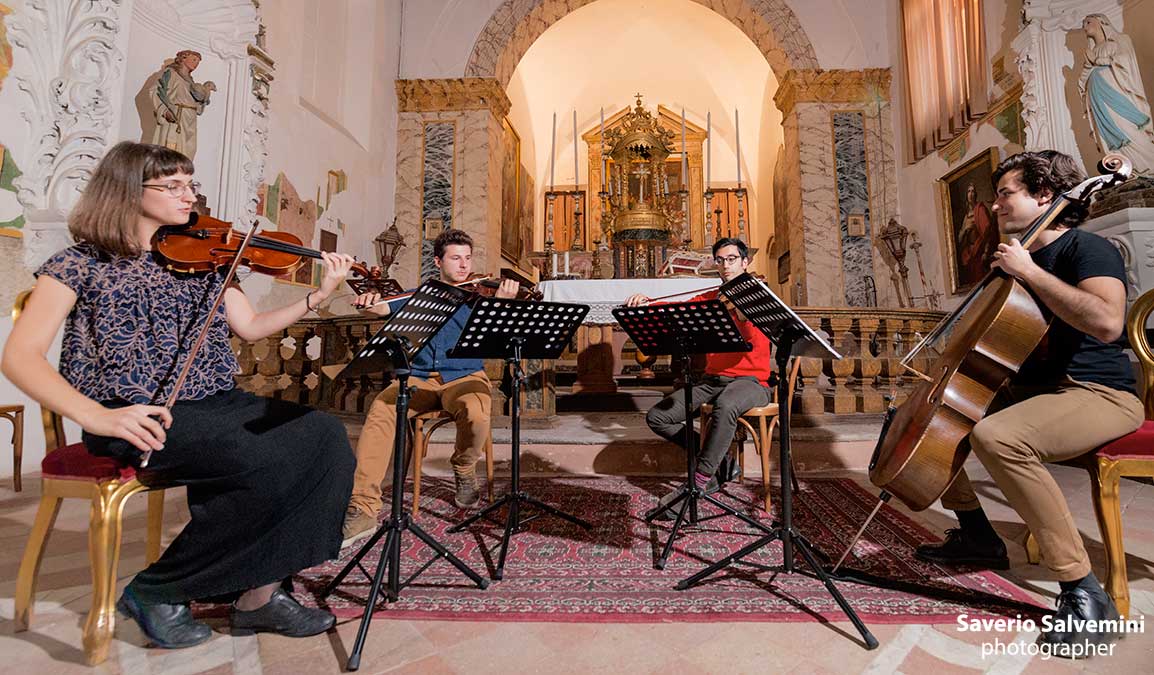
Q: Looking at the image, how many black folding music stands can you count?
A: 4